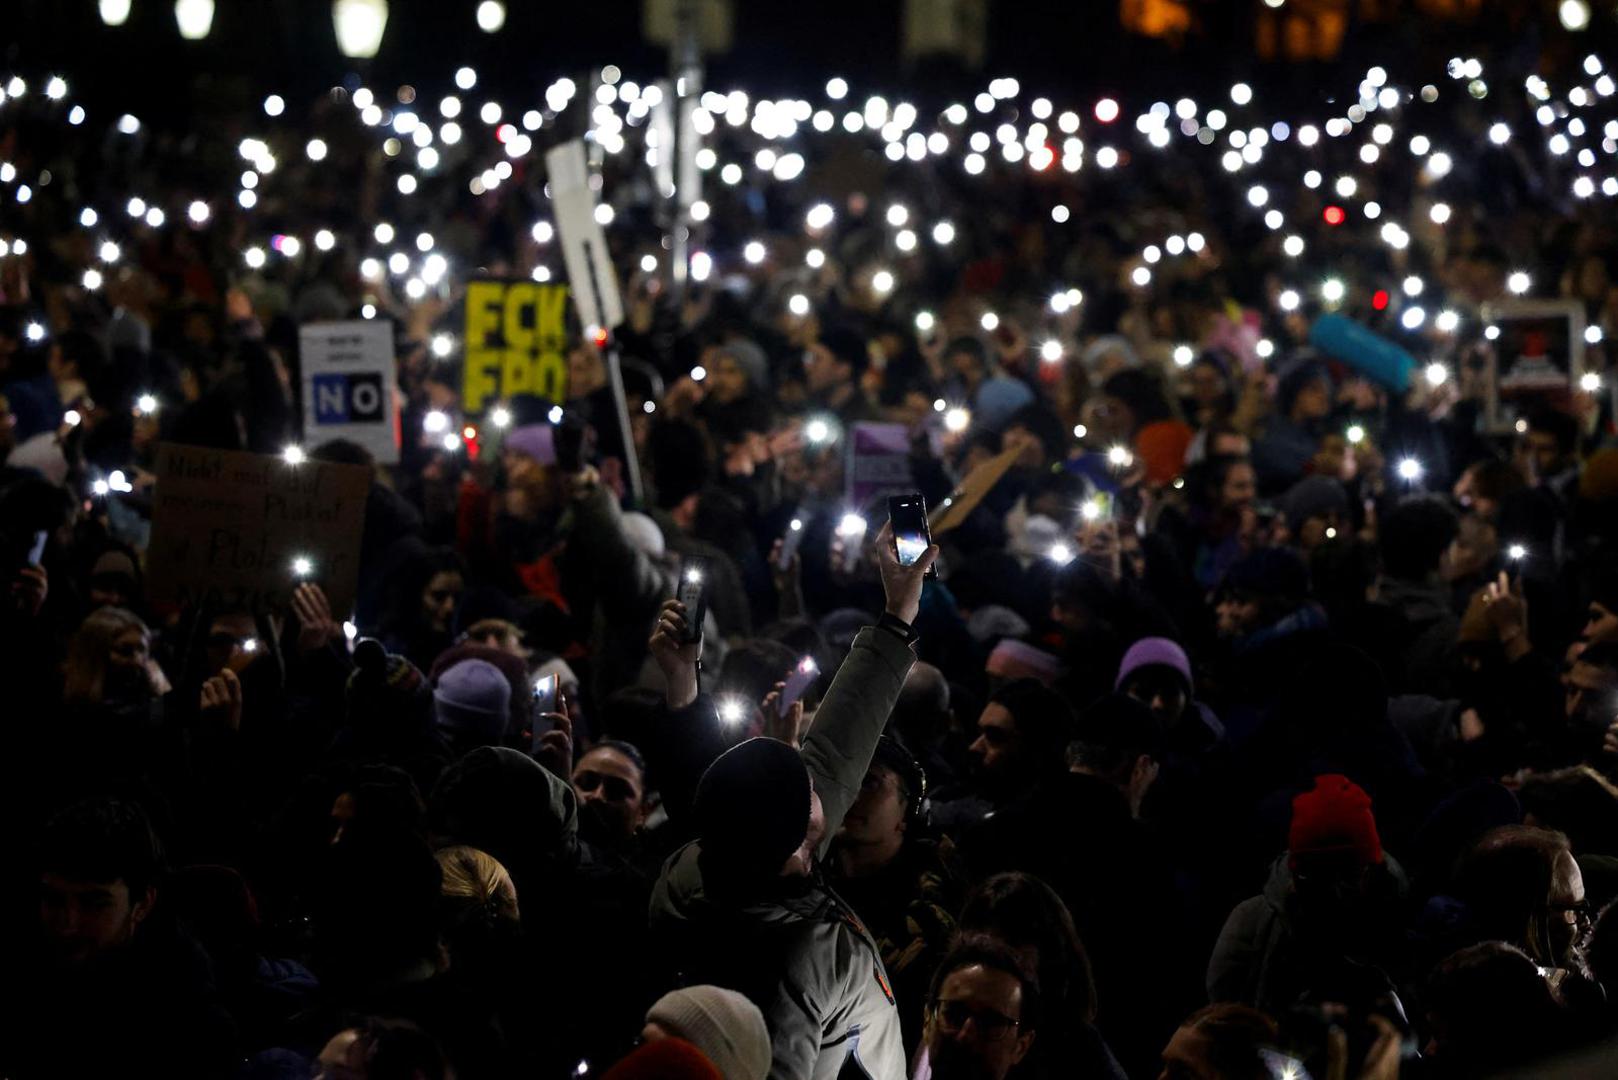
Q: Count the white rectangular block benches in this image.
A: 0